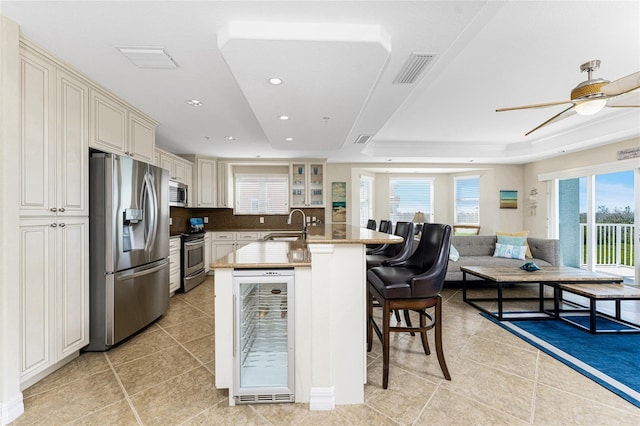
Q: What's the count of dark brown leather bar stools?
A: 4